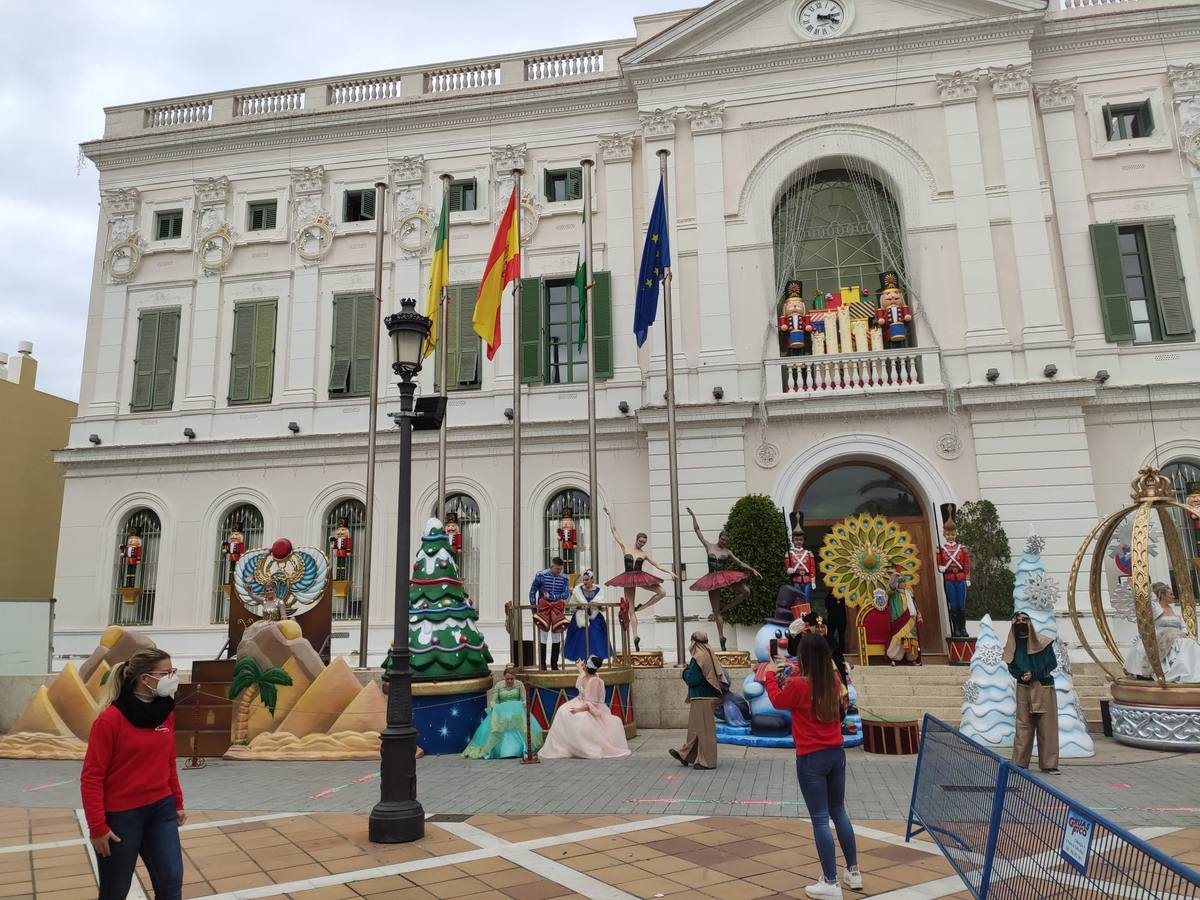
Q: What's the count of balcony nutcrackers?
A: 2